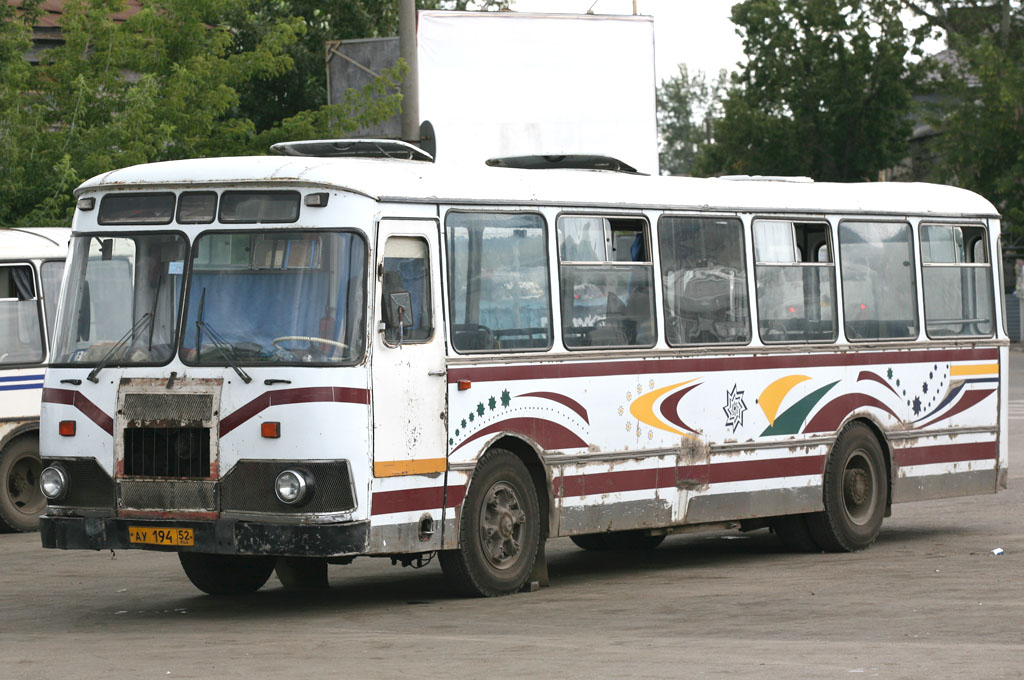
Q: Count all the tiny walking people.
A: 0